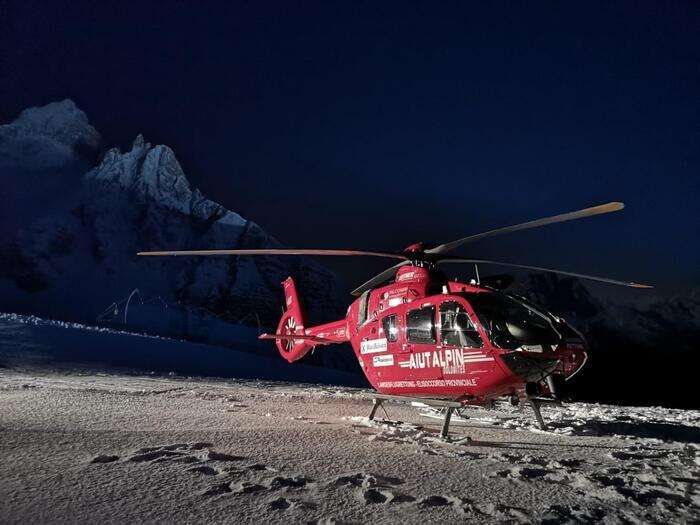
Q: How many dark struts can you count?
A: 3